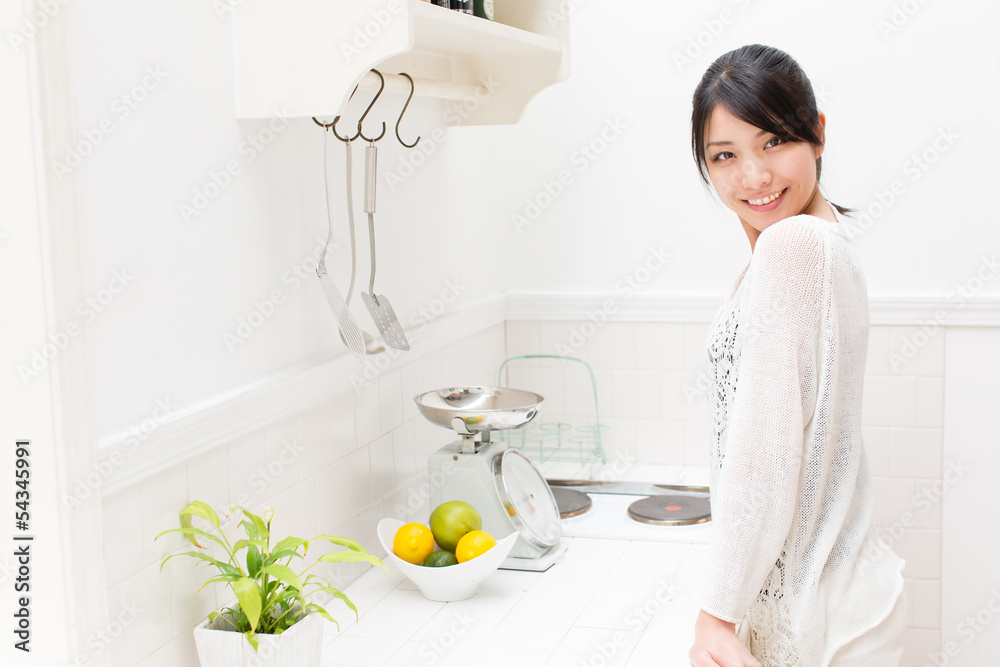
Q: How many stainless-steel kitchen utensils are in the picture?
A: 3